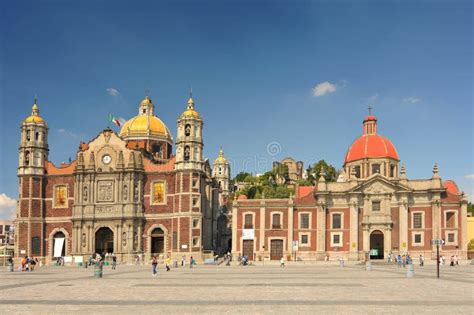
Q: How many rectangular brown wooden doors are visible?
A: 2